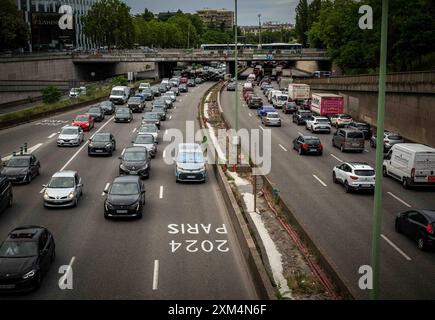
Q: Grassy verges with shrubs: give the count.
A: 1